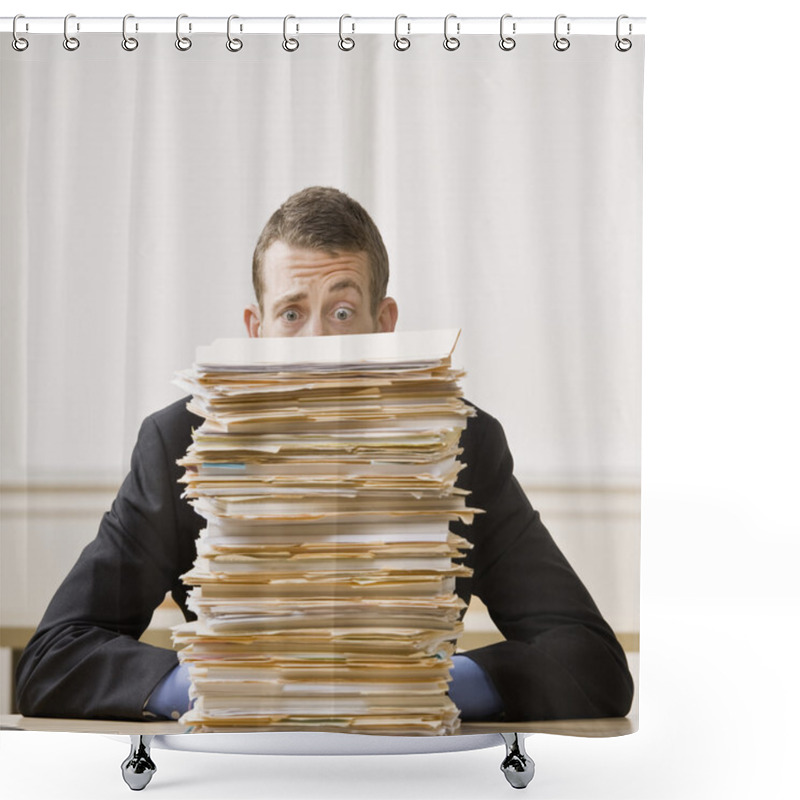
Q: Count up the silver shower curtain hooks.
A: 12